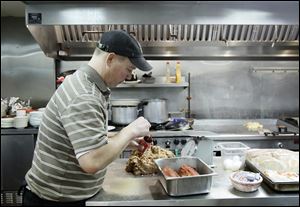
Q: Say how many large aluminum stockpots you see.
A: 2